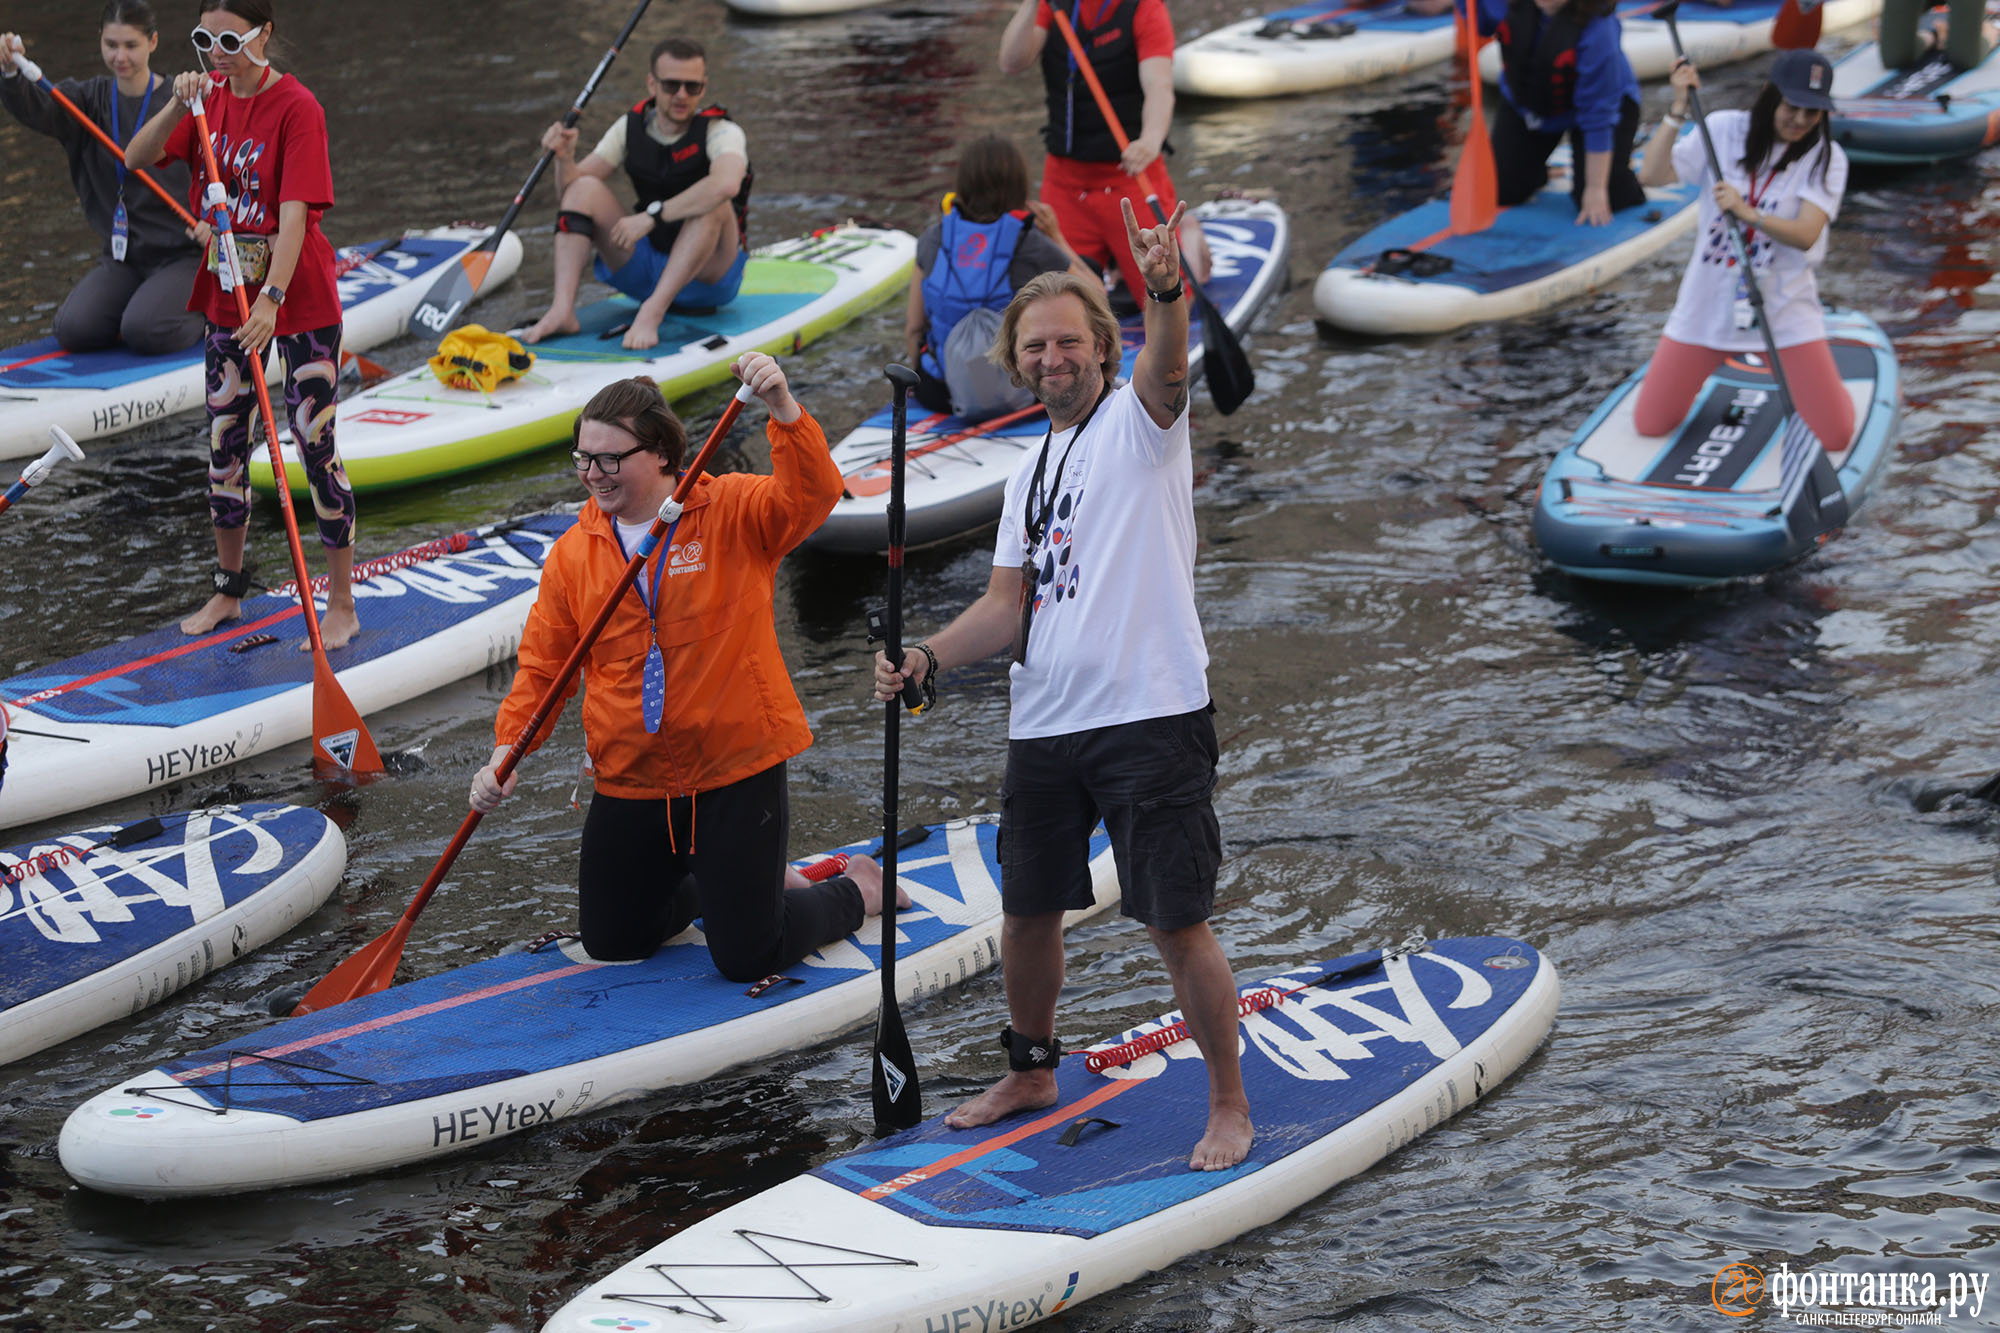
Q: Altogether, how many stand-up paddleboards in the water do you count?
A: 13